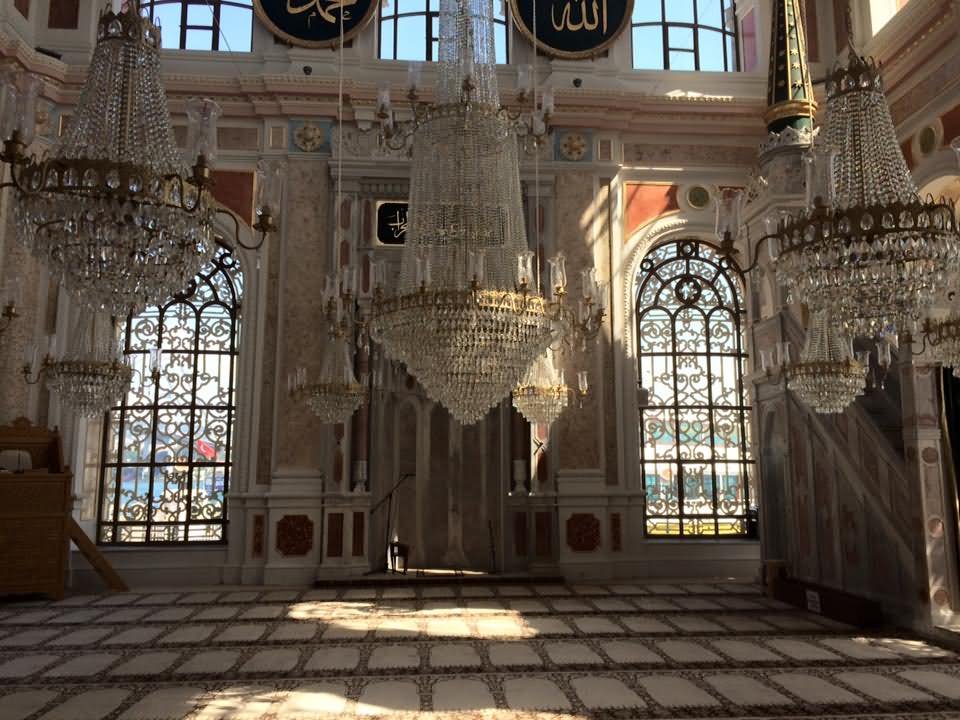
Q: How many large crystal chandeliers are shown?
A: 3